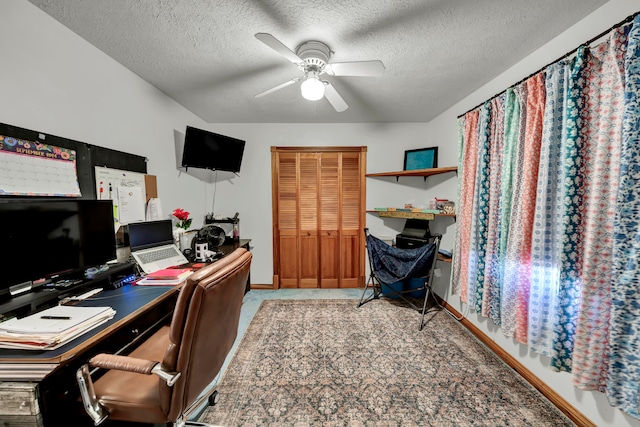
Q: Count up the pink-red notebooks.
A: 1